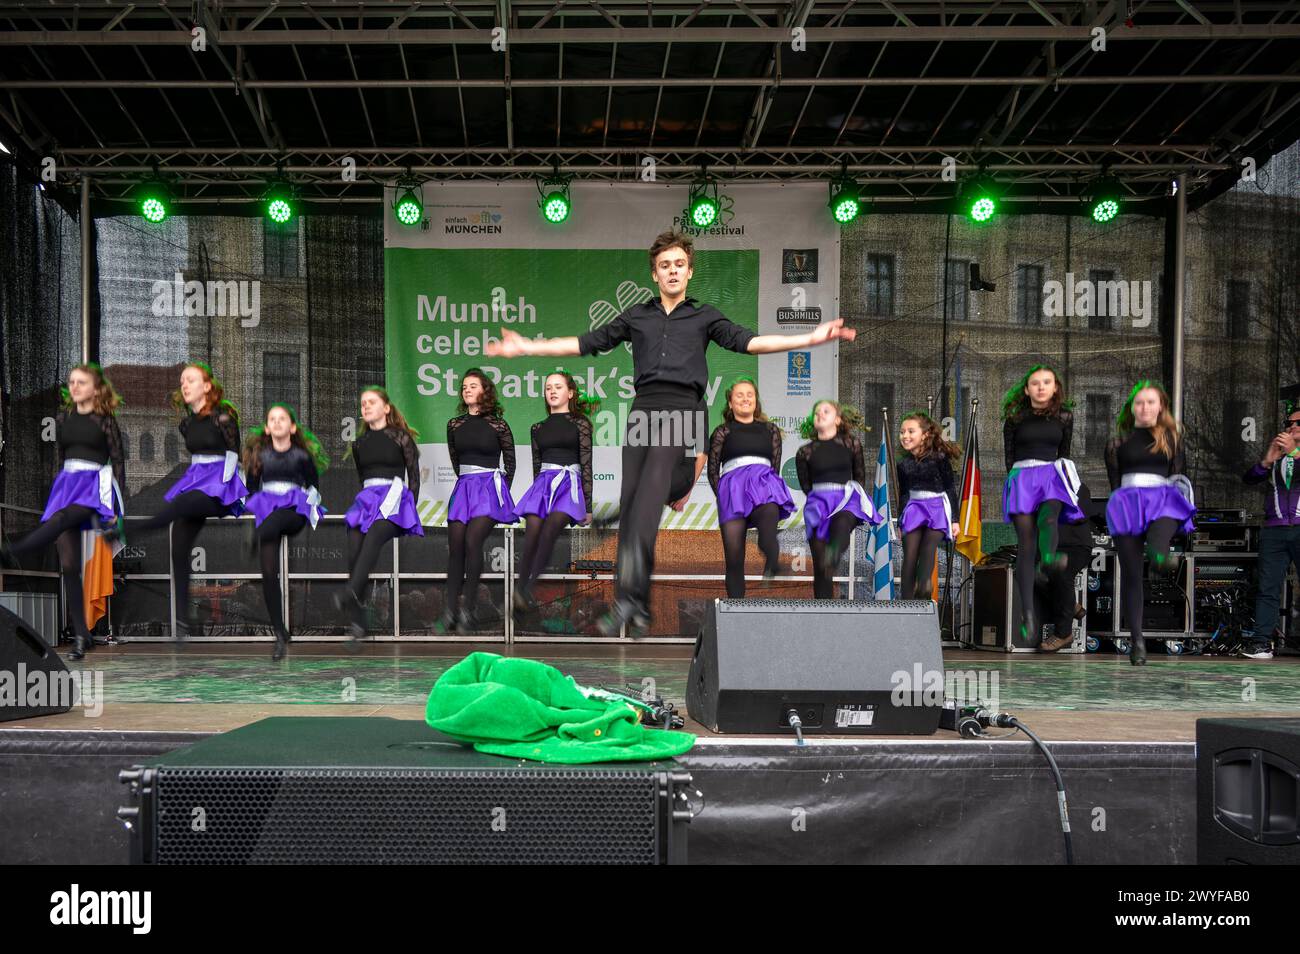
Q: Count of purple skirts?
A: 11